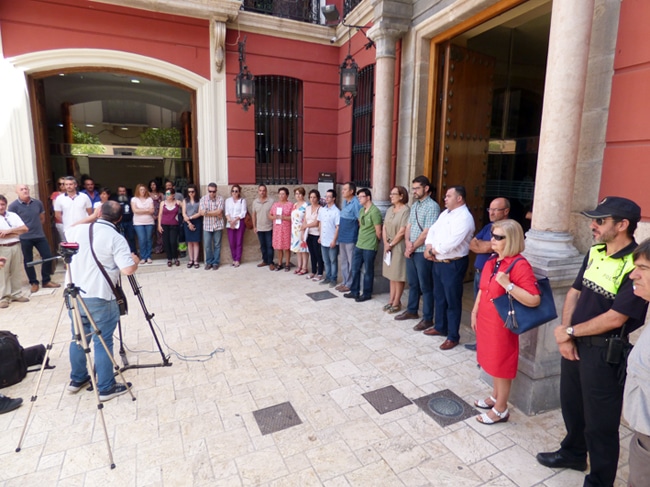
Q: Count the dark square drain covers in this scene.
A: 4